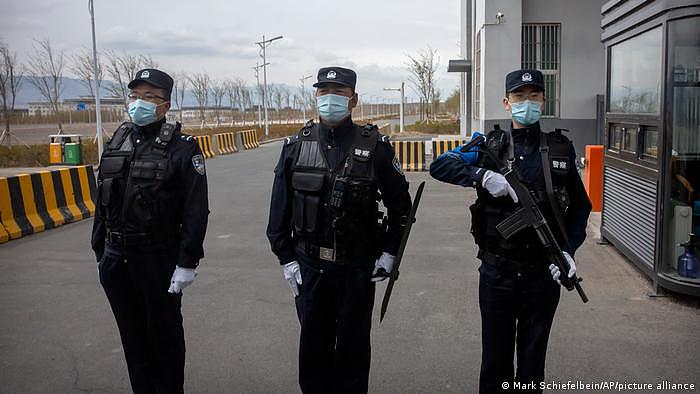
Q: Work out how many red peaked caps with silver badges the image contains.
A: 0